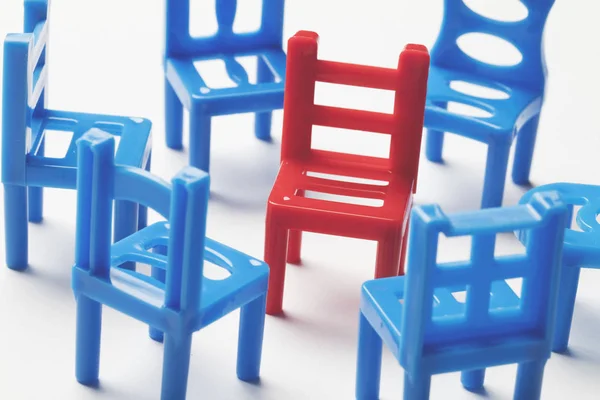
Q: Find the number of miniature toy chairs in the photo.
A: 7